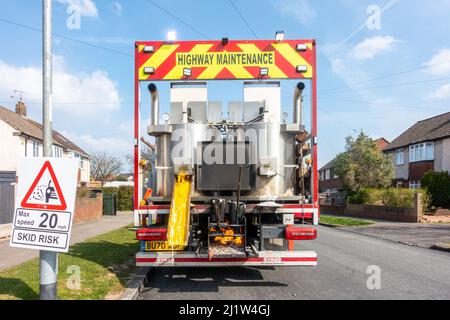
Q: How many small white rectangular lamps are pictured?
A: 6